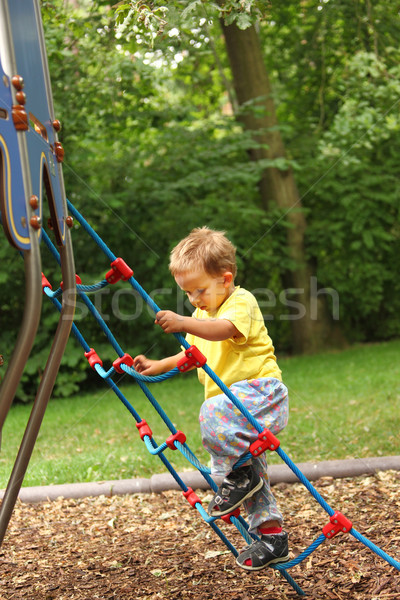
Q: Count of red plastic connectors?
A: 12